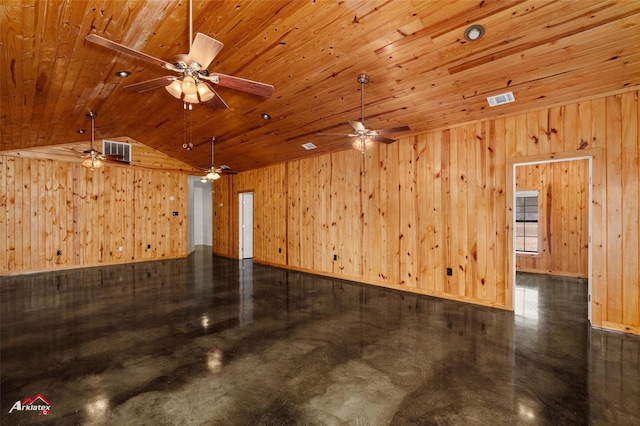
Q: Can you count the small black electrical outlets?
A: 5